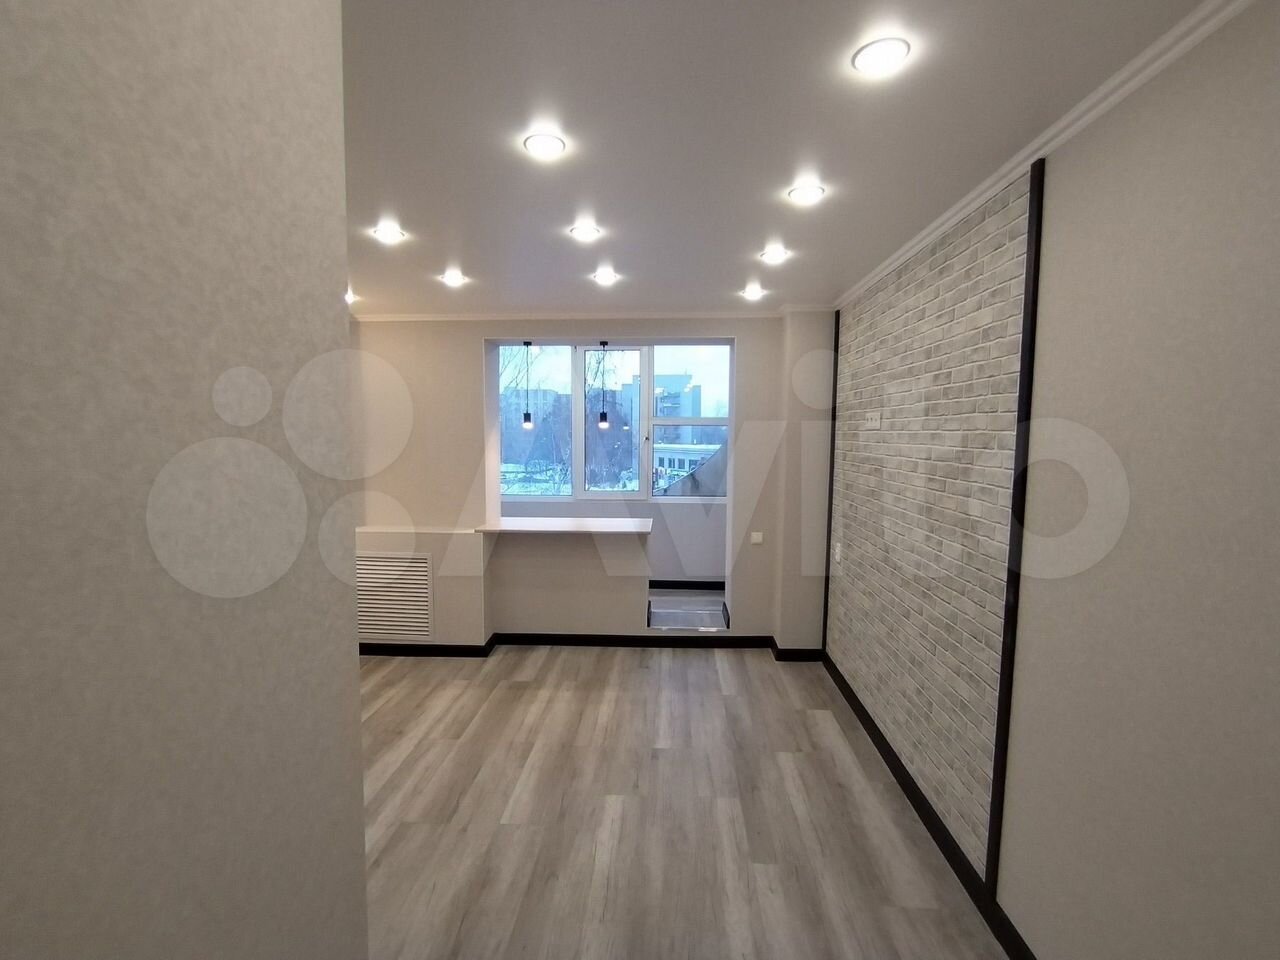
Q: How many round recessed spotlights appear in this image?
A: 10